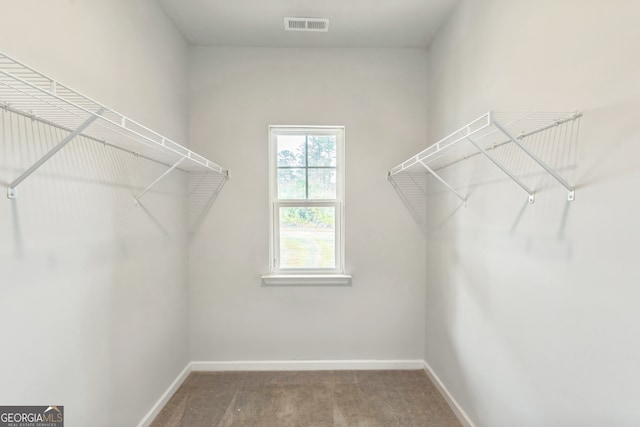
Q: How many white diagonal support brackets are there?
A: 5